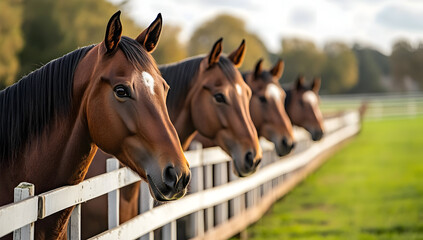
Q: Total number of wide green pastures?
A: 1